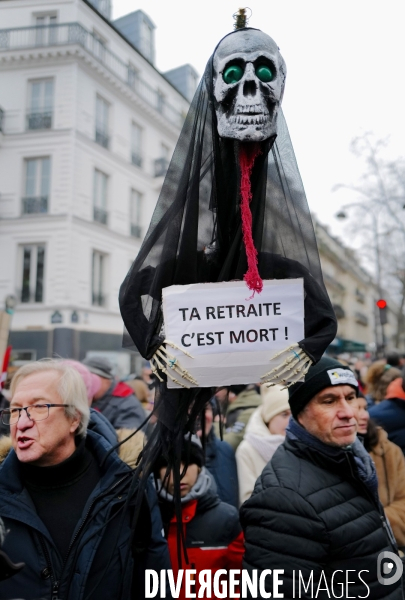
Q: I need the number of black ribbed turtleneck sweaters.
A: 1